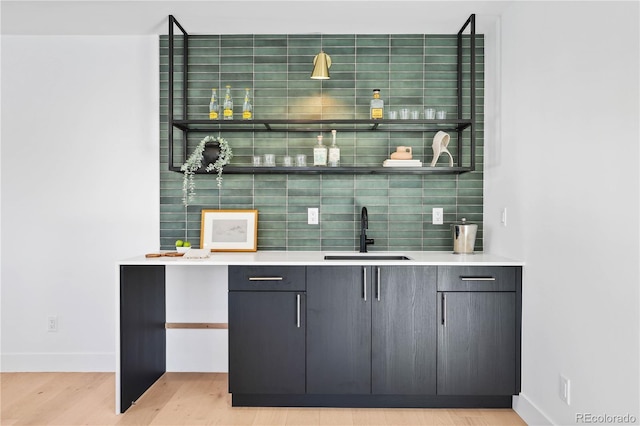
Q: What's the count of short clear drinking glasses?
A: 9